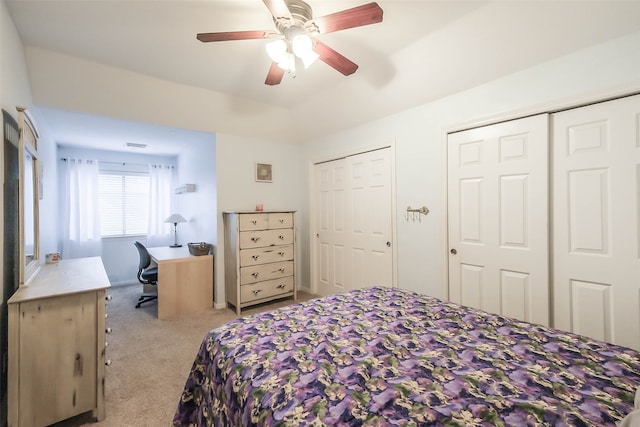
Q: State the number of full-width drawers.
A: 4